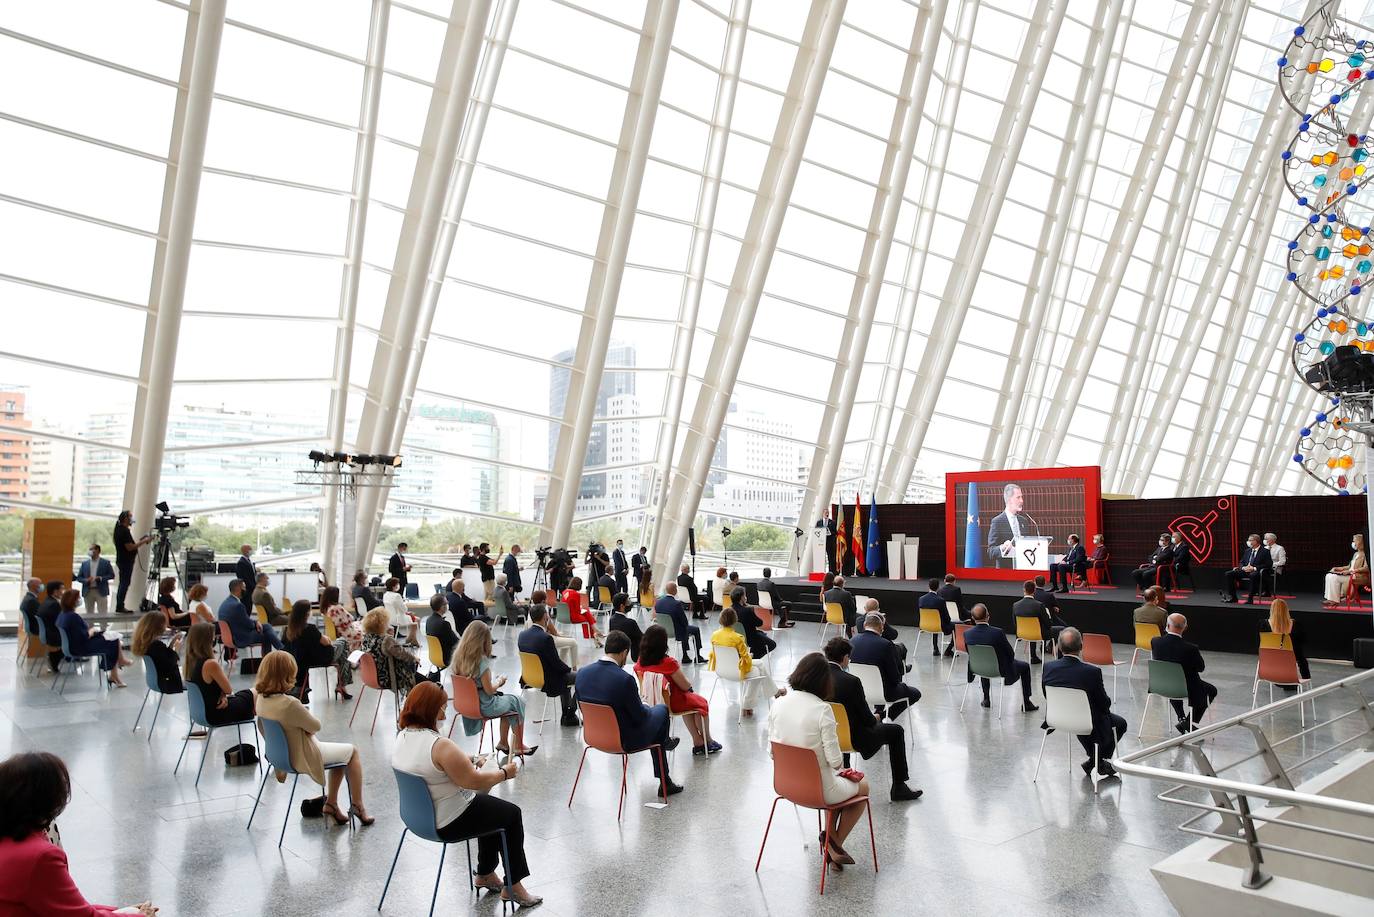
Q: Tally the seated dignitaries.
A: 7